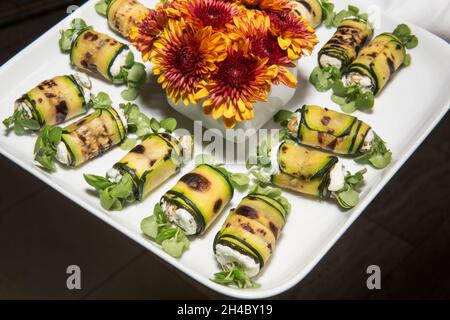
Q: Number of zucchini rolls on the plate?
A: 12